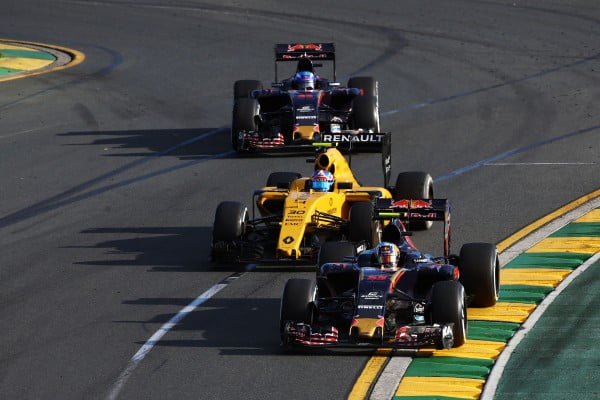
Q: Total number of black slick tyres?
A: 12